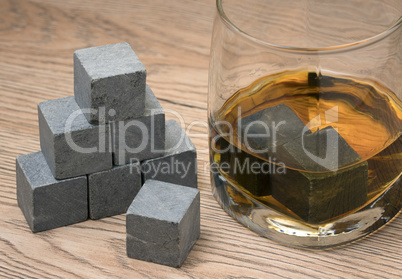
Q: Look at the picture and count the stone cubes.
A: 9